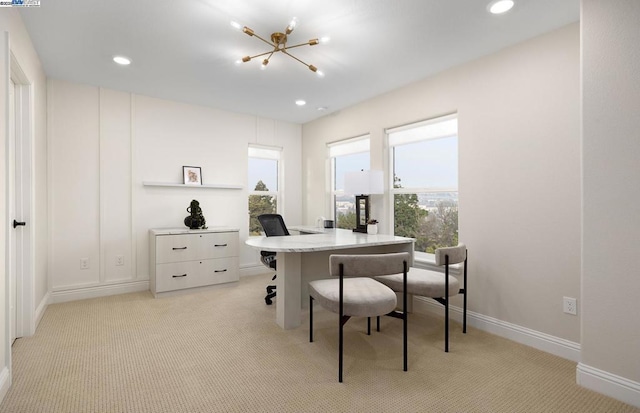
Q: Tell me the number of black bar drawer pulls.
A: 4